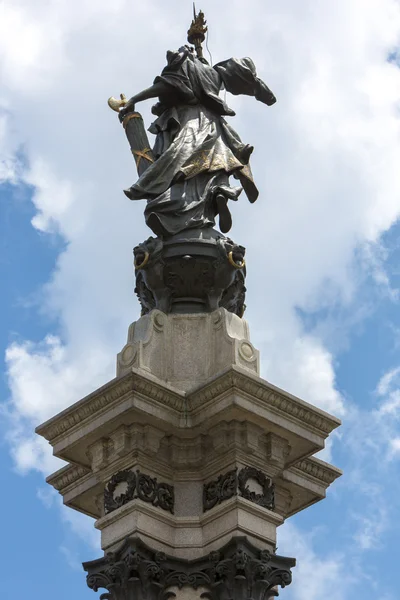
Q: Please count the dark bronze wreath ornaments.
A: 2